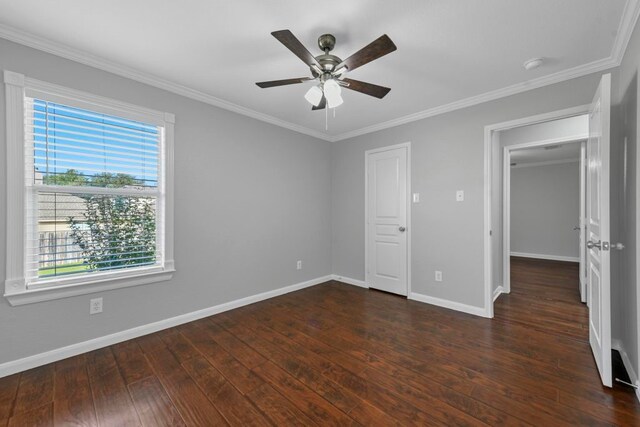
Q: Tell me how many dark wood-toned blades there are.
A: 5